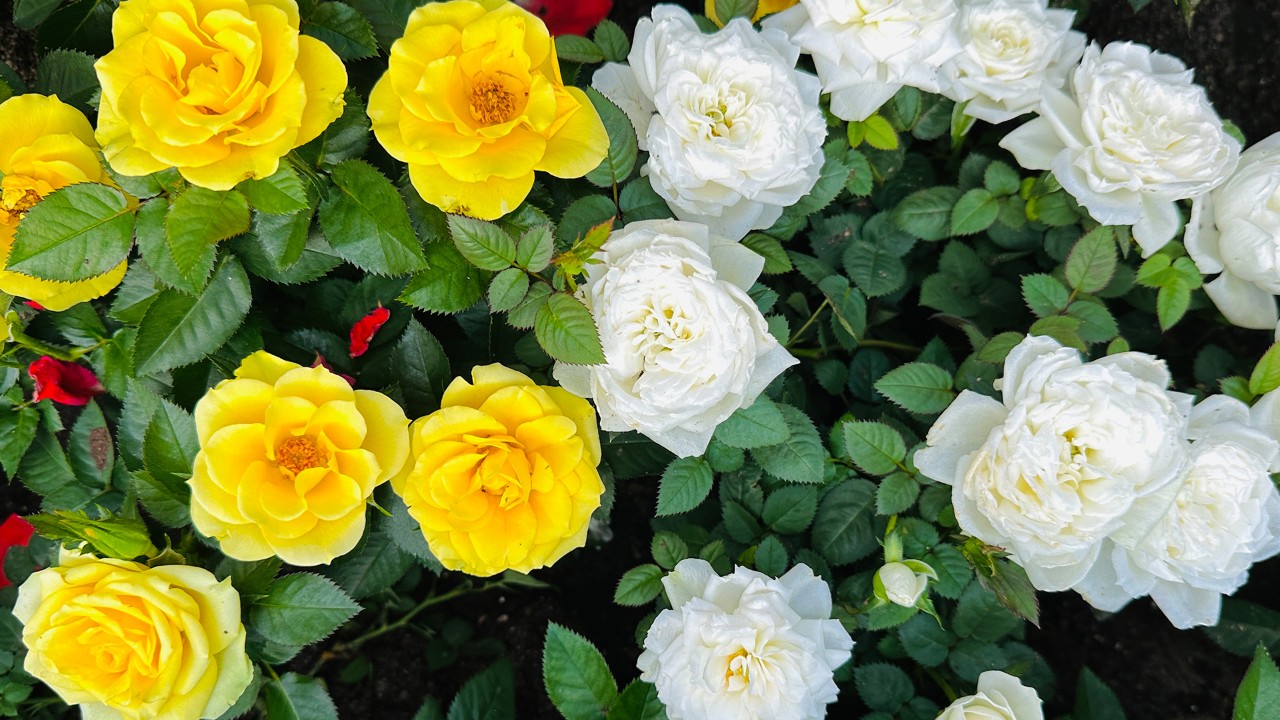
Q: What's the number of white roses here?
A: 11